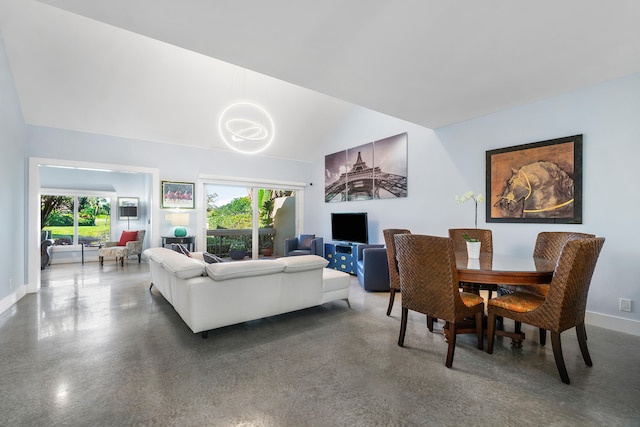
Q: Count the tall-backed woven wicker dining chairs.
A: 5